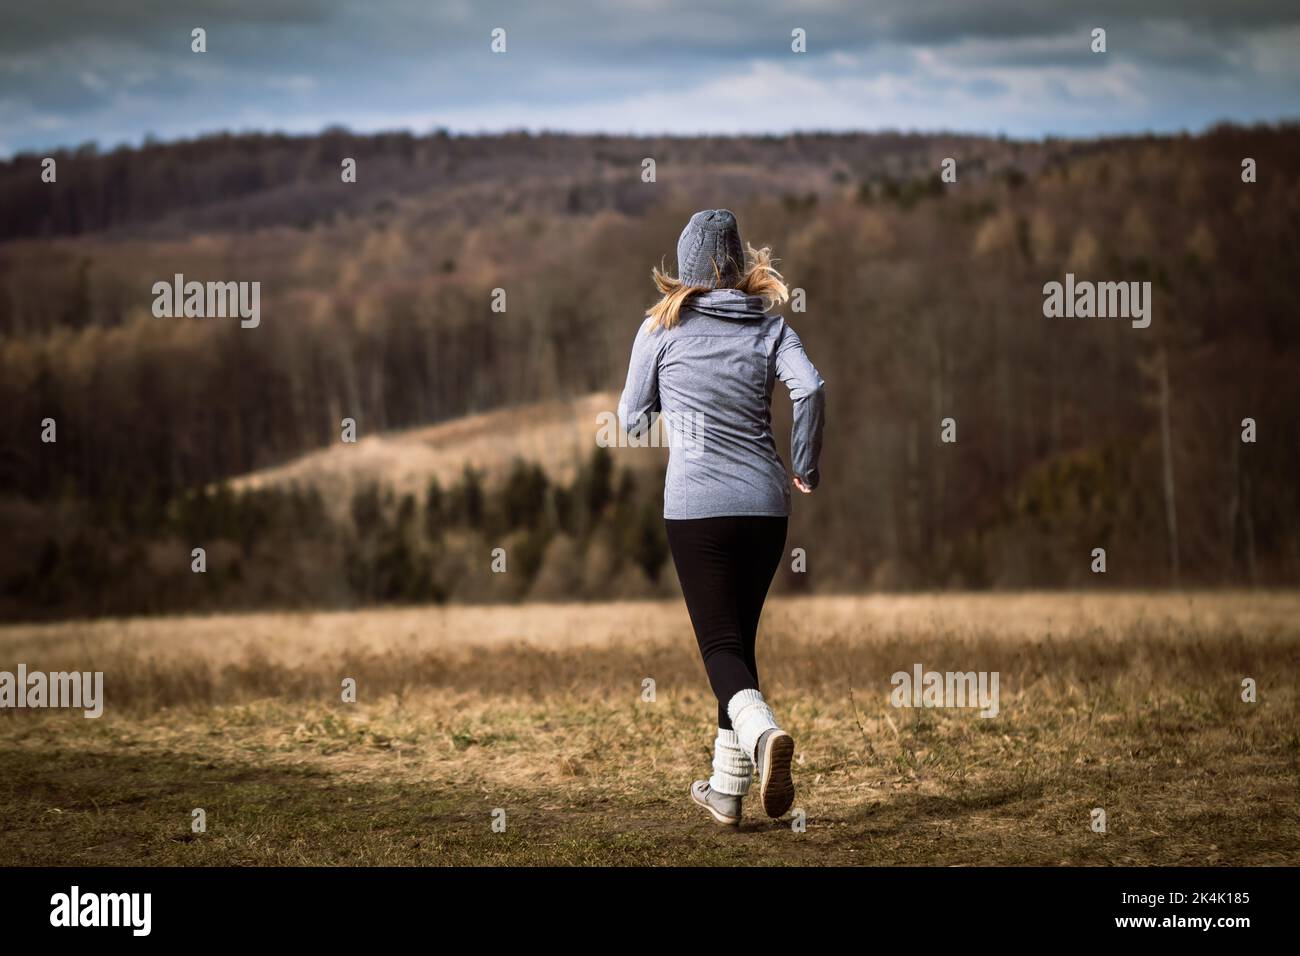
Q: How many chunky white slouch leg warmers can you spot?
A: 2